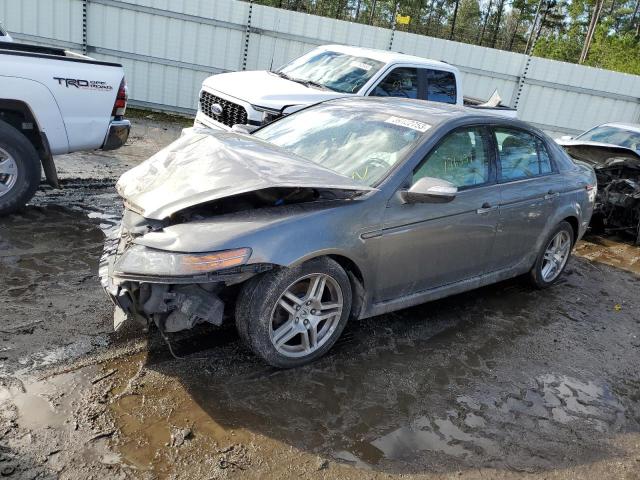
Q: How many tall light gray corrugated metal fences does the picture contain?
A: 1